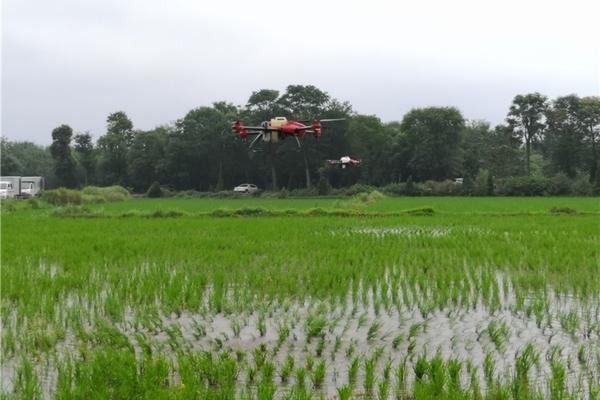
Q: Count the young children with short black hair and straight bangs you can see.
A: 0